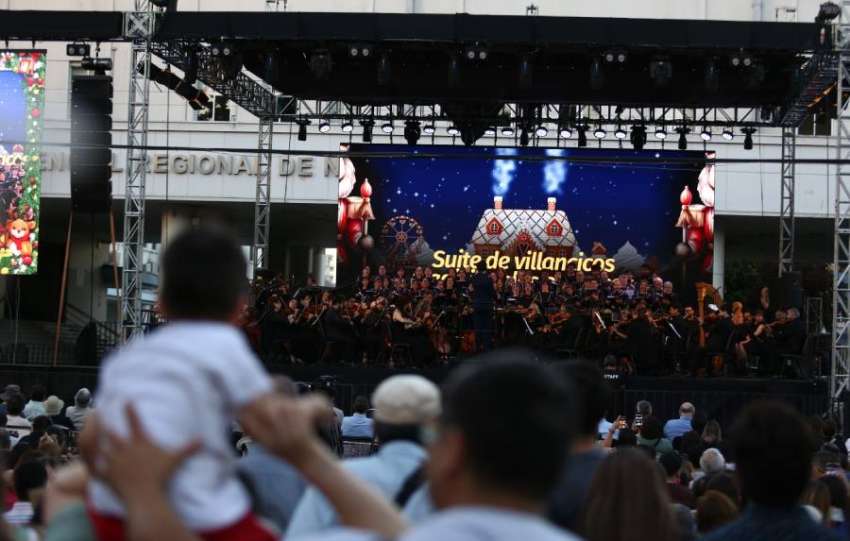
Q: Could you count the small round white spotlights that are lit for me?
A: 14